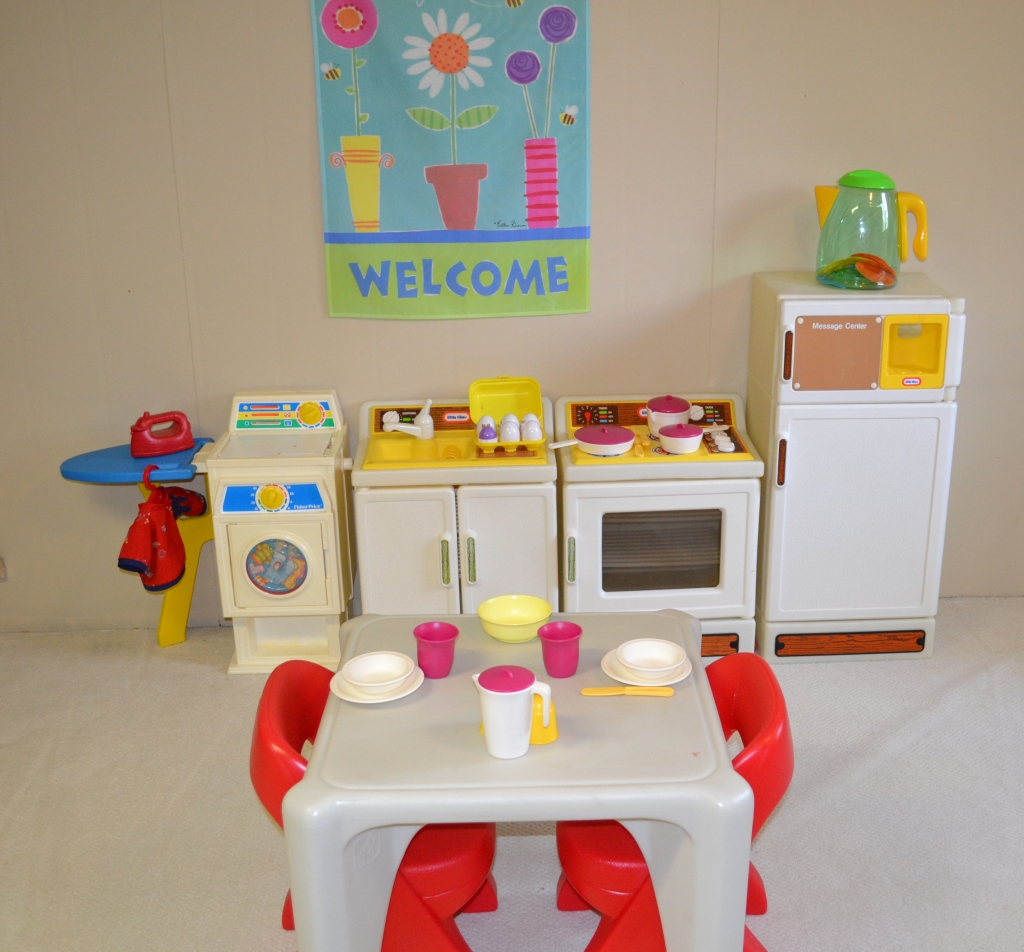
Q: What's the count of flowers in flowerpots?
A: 4